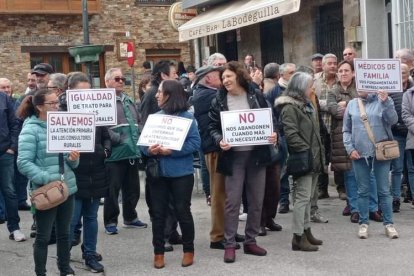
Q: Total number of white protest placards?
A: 5